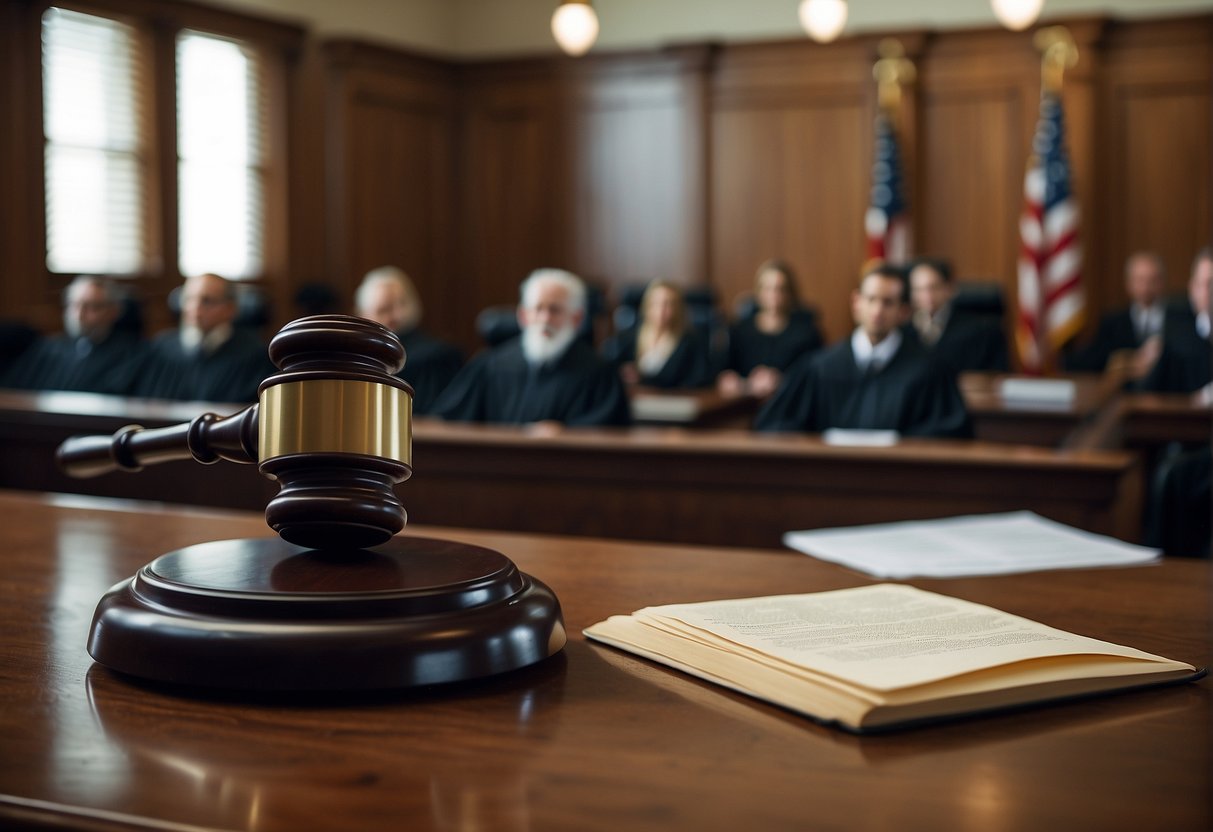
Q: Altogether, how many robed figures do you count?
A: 10